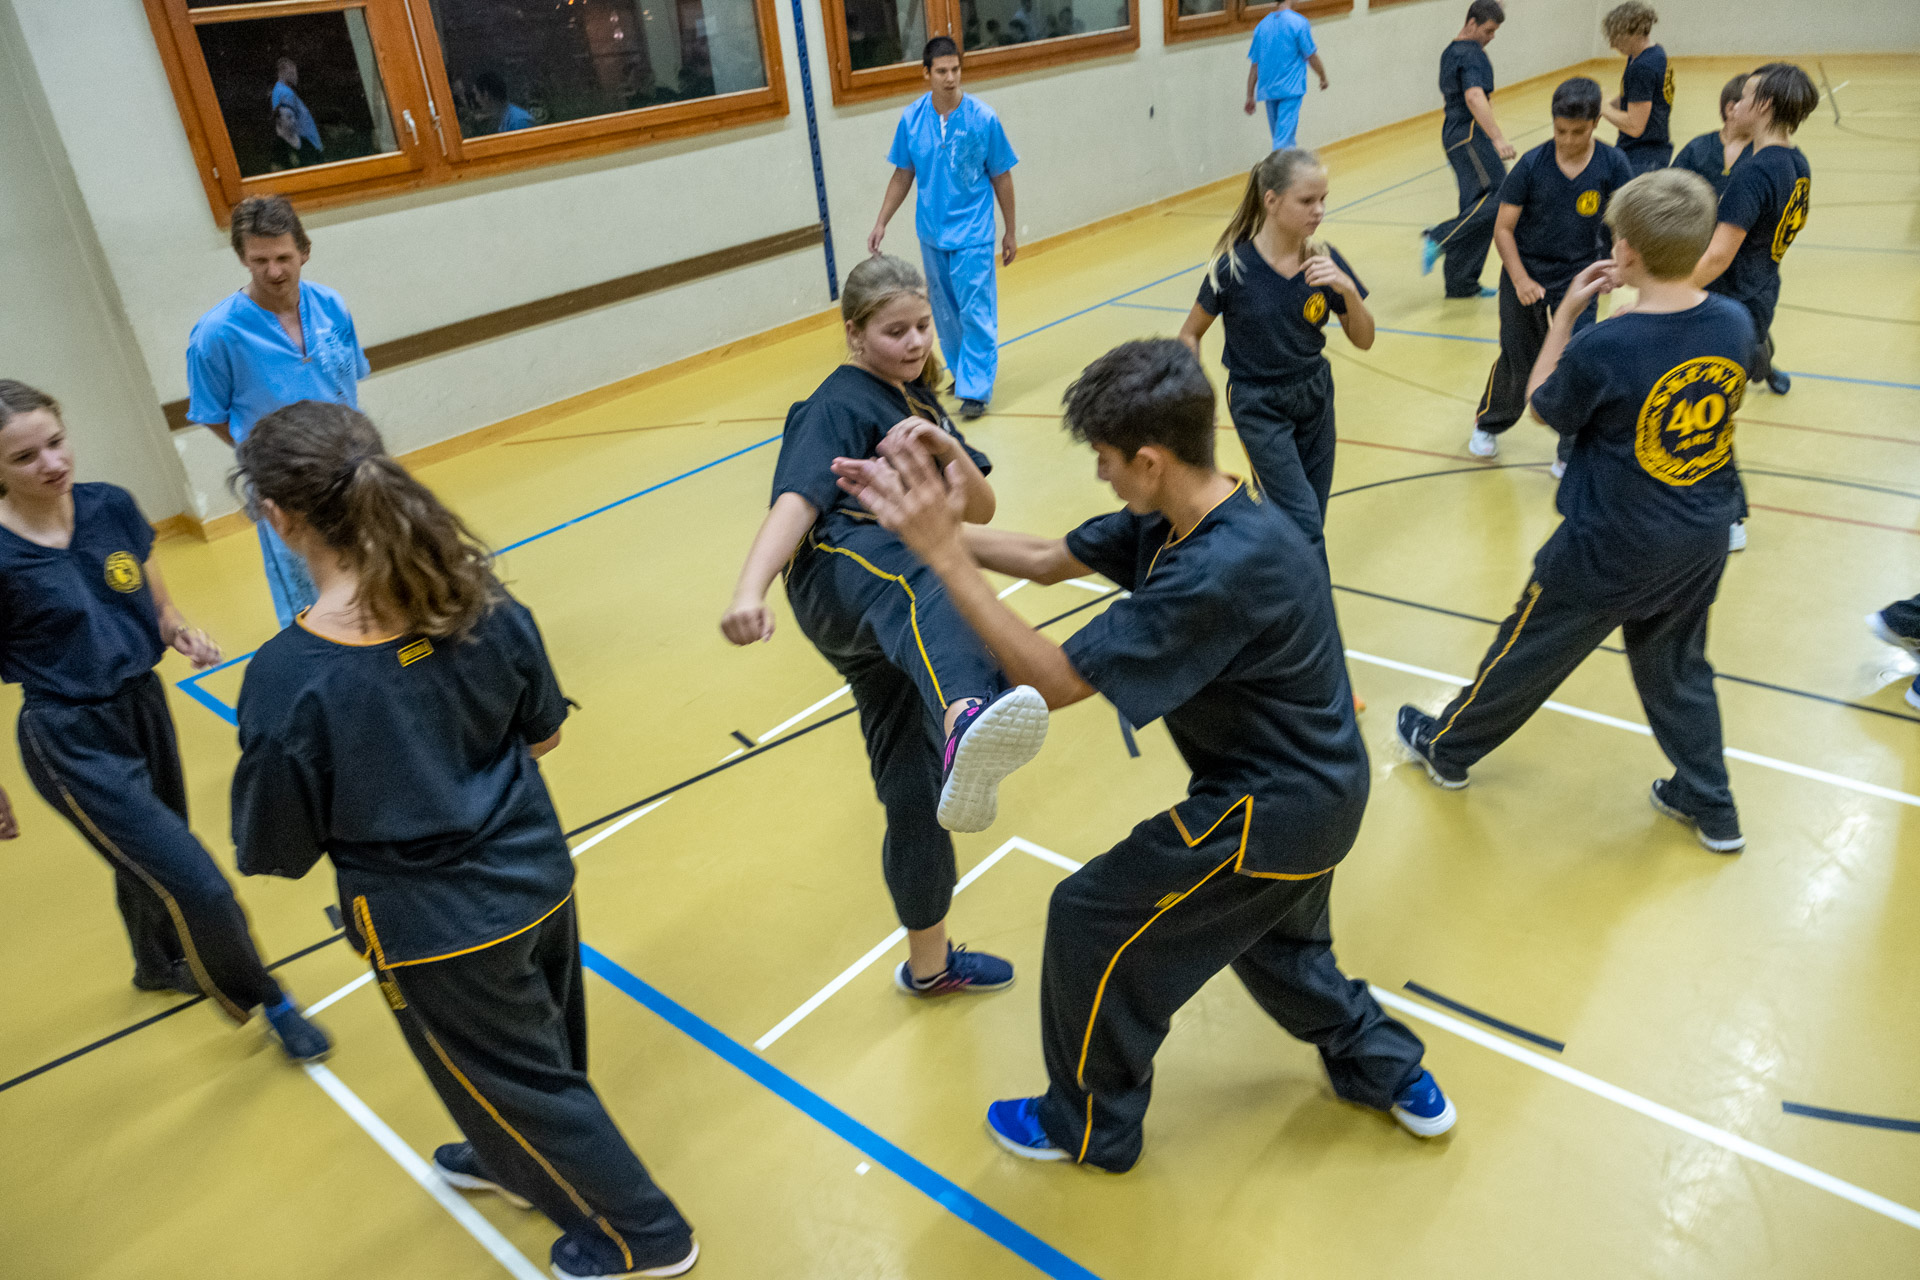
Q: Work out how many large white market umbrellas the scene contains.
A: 0